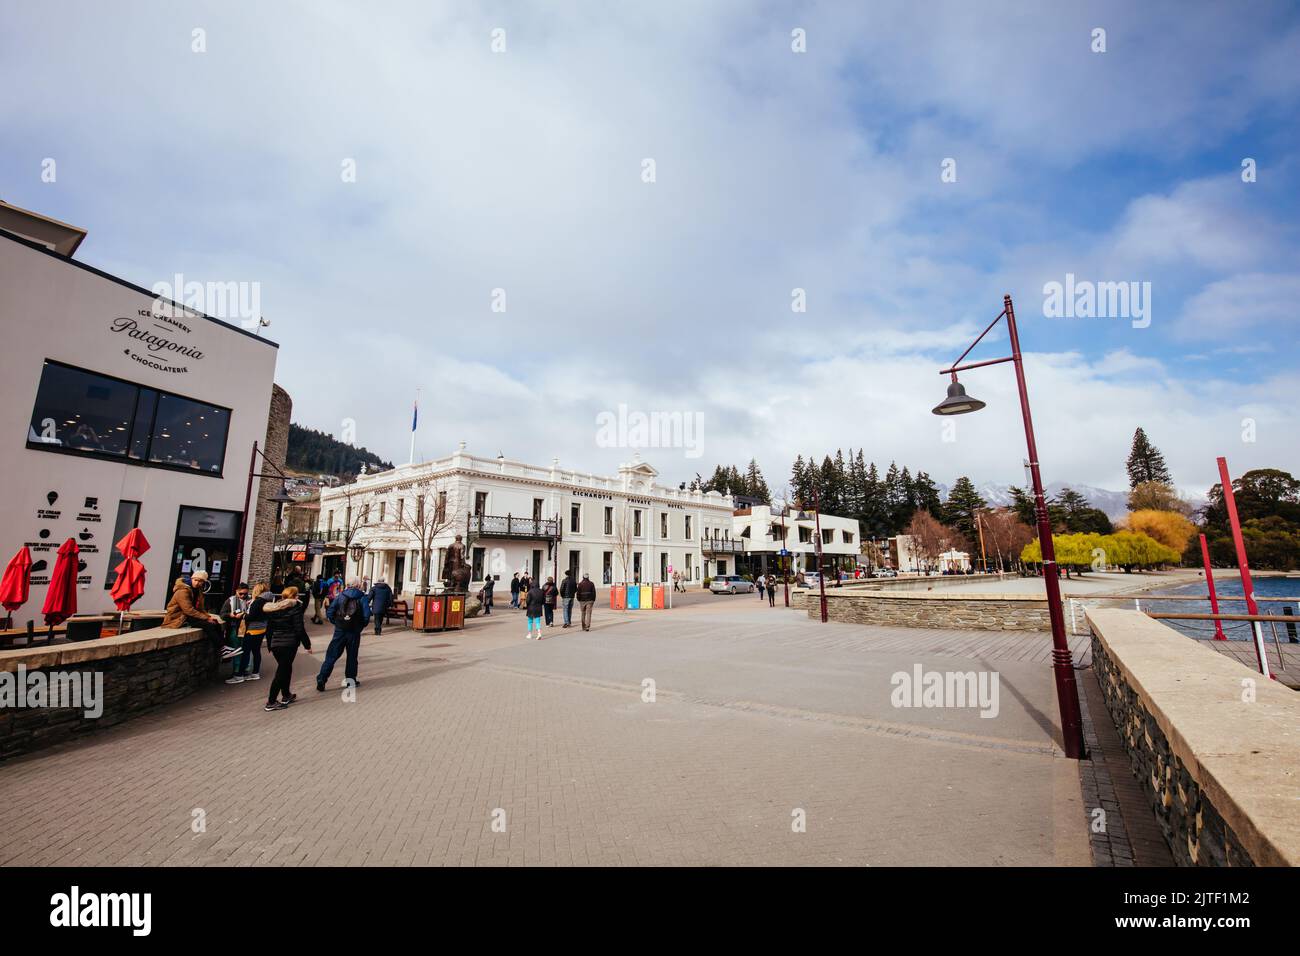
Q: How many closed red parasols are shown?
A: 3